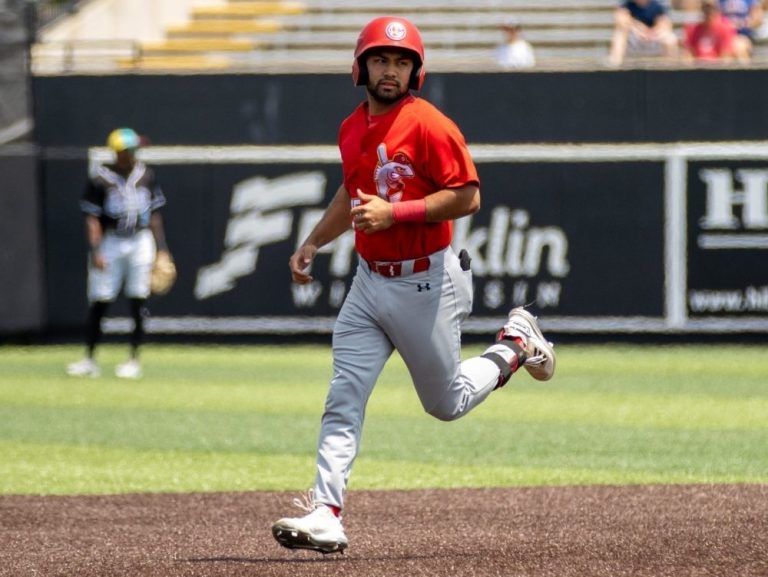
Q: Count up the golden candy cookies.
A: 0